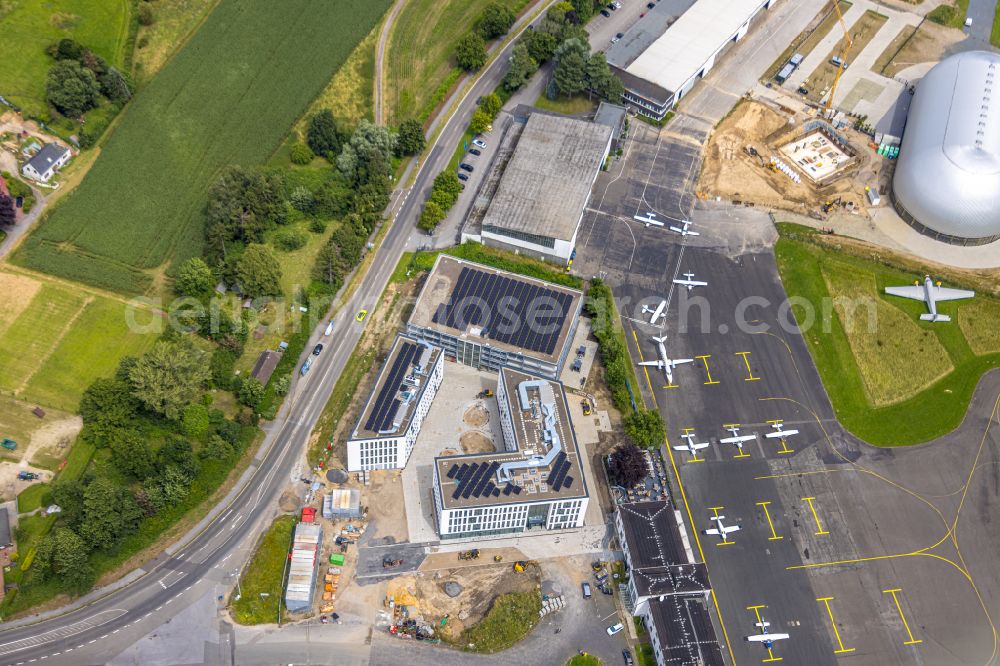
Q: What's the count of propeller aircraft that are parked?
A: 11